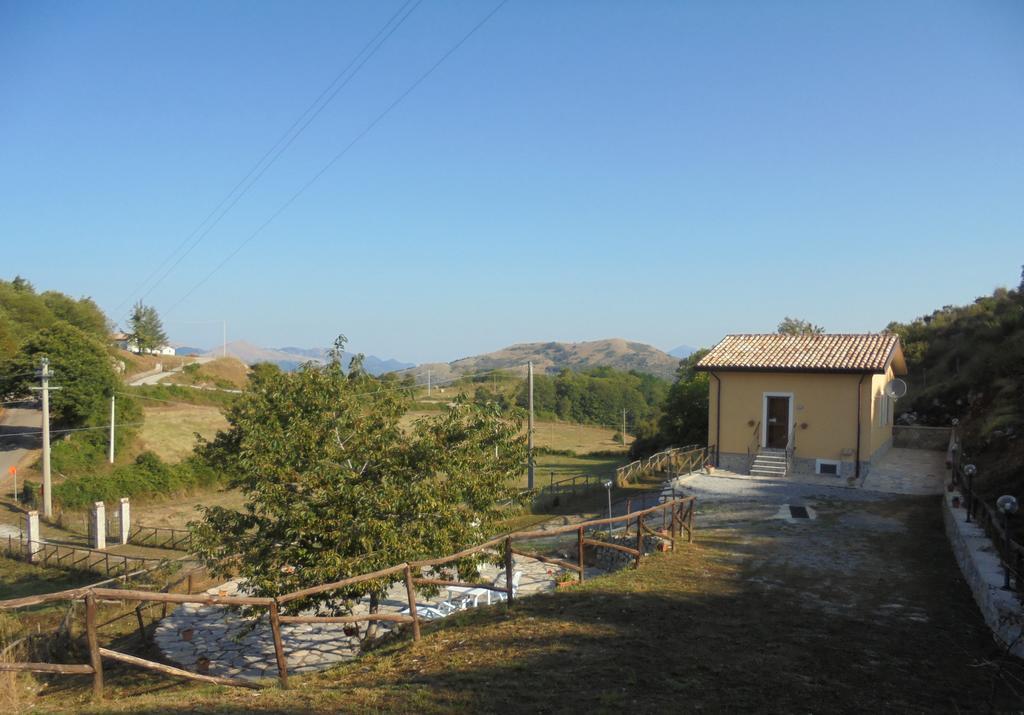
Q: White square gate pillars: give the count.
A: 3